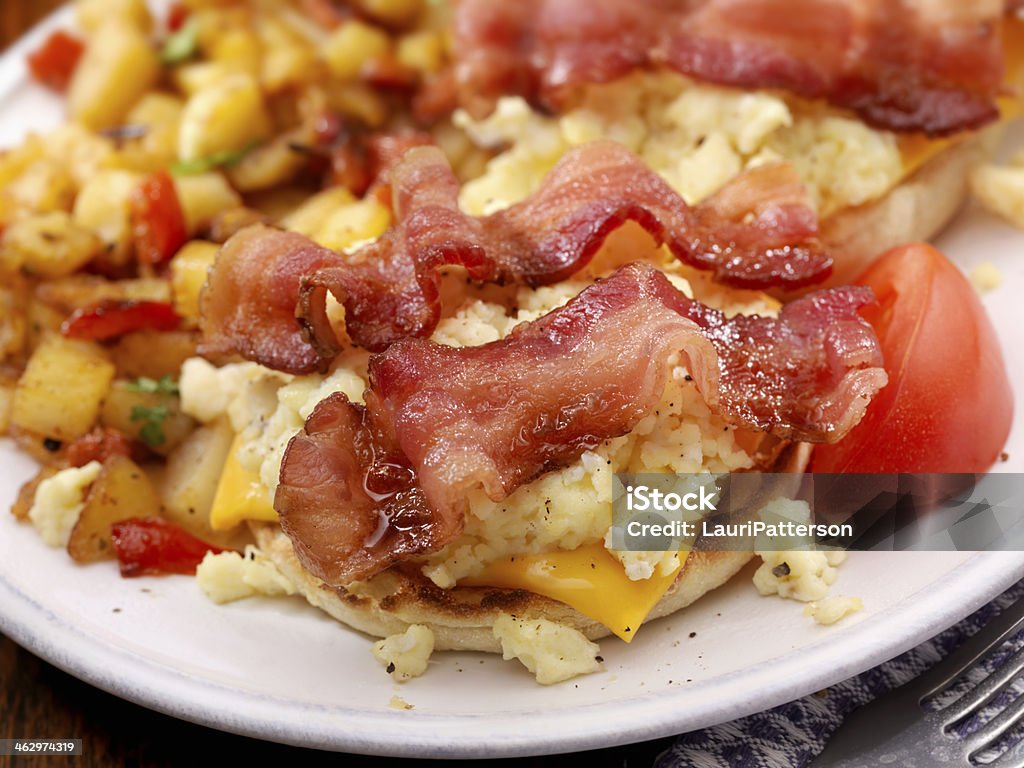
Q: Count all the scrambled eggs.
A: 2